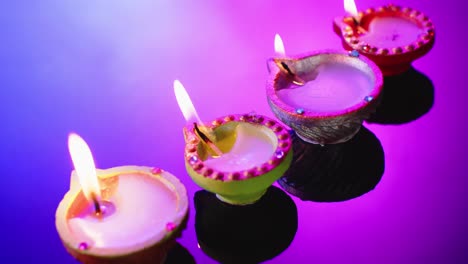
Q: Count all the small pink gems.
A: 3